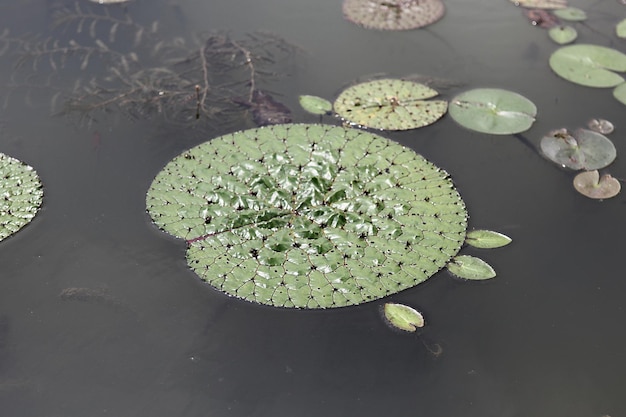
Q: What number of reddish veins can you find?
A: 1